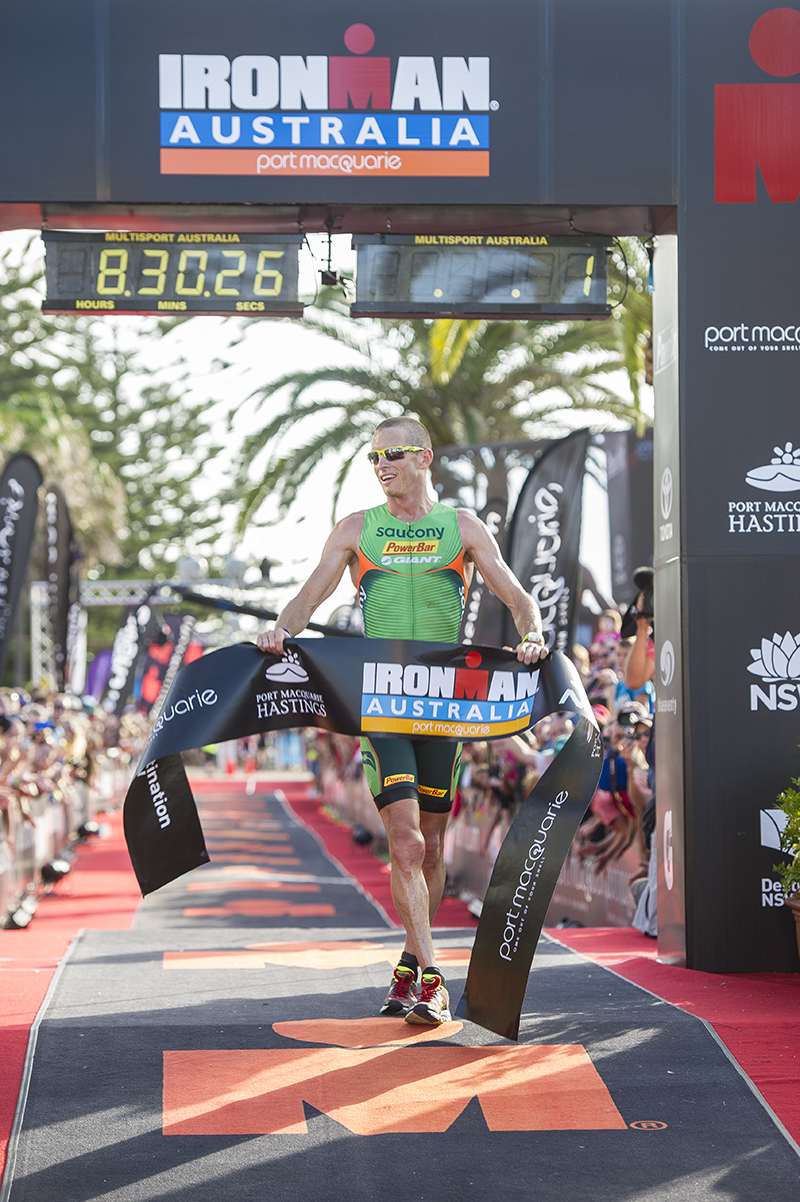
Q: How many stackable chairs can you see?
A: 0